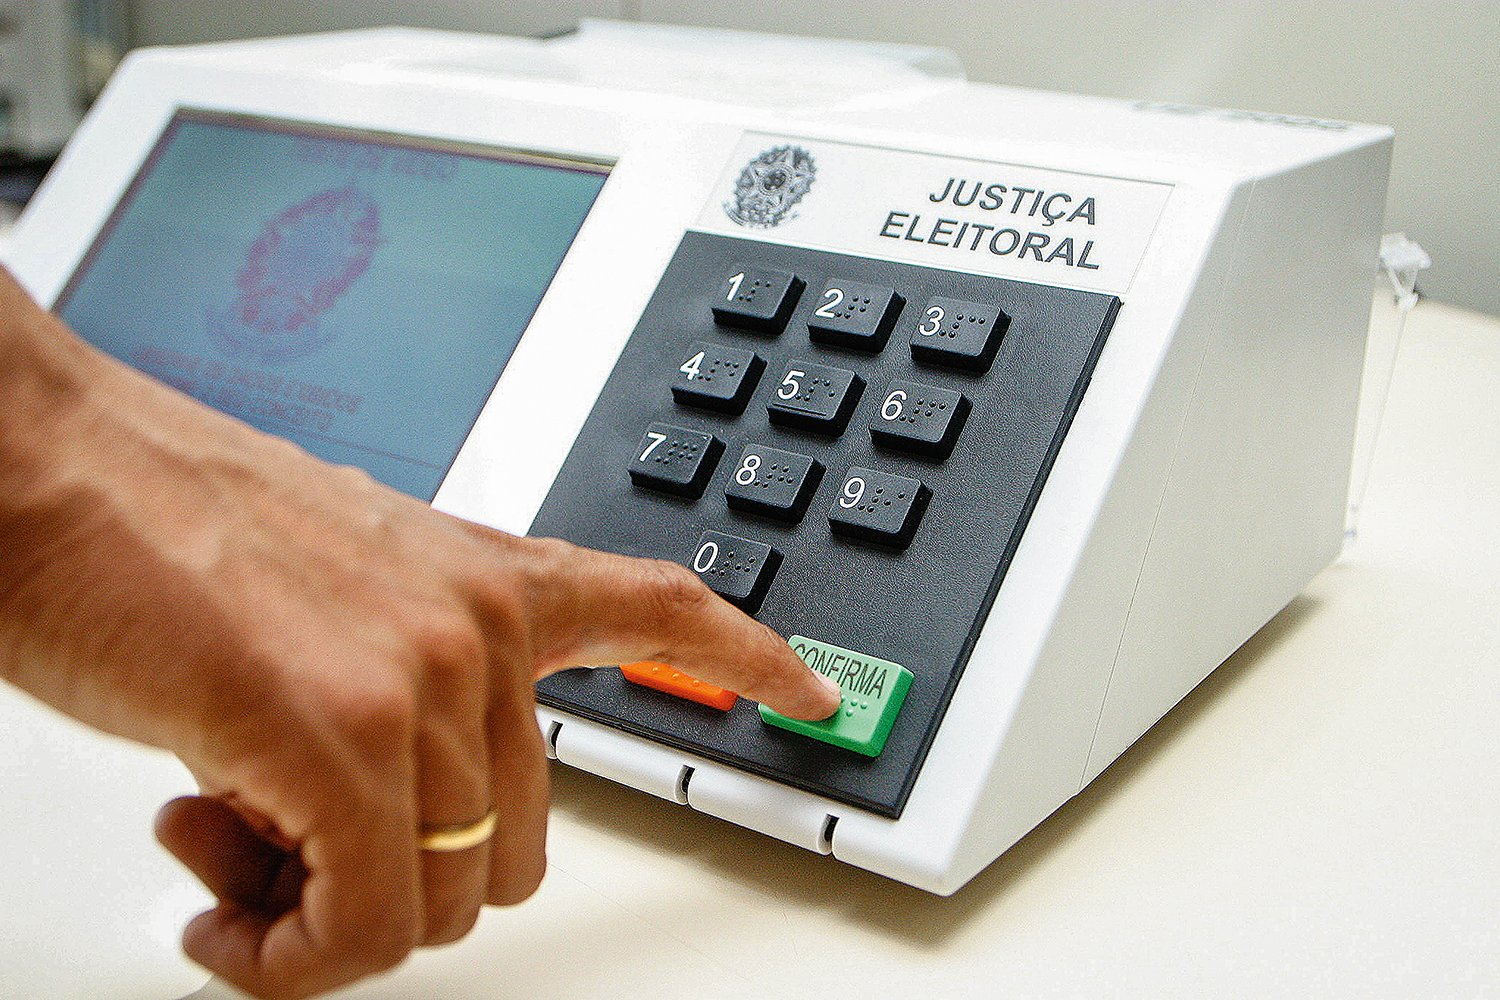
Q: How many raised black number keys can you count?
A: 10